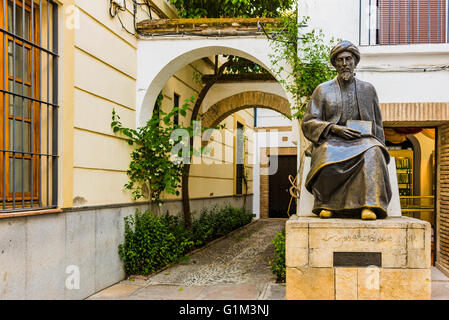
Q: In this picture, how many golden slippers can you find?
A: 2